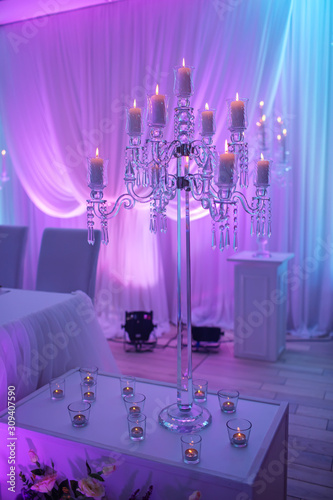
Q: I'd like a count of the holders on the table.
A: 11